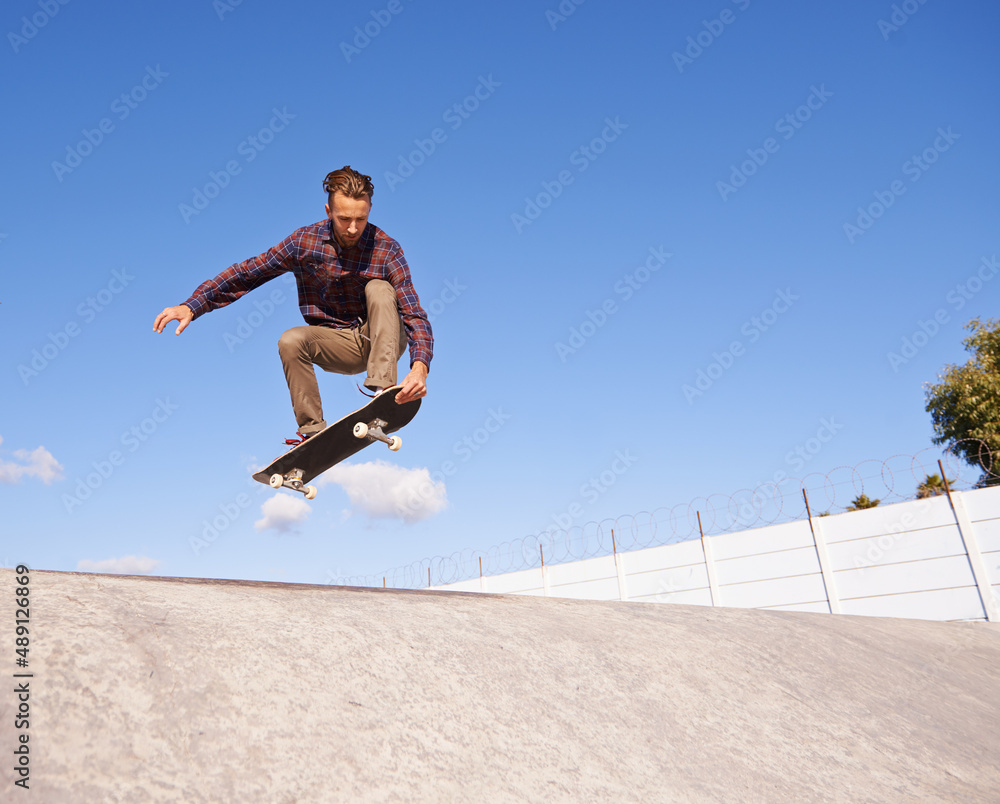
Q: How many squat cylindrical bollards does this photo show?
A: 0